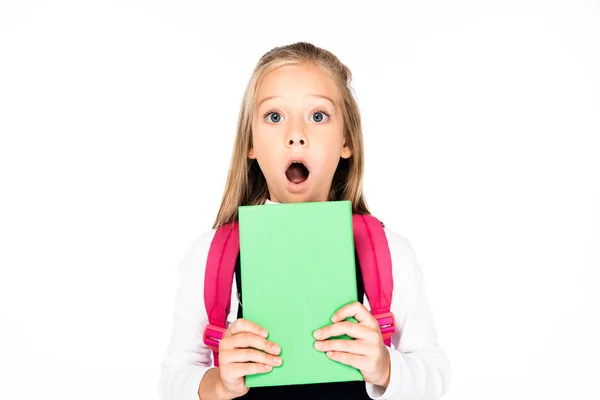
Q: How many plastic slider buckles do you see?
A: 2